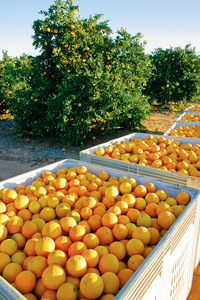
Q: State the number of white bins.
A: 5